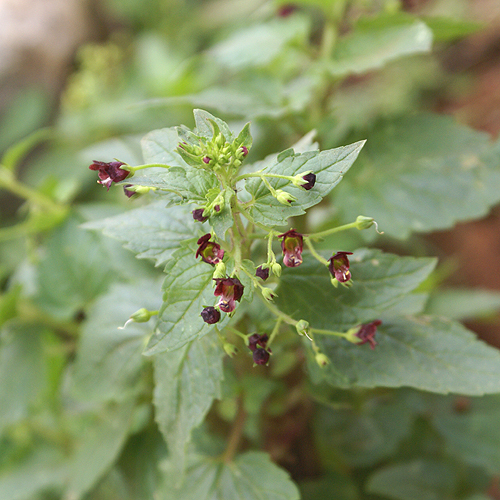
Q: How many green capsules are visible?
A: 3